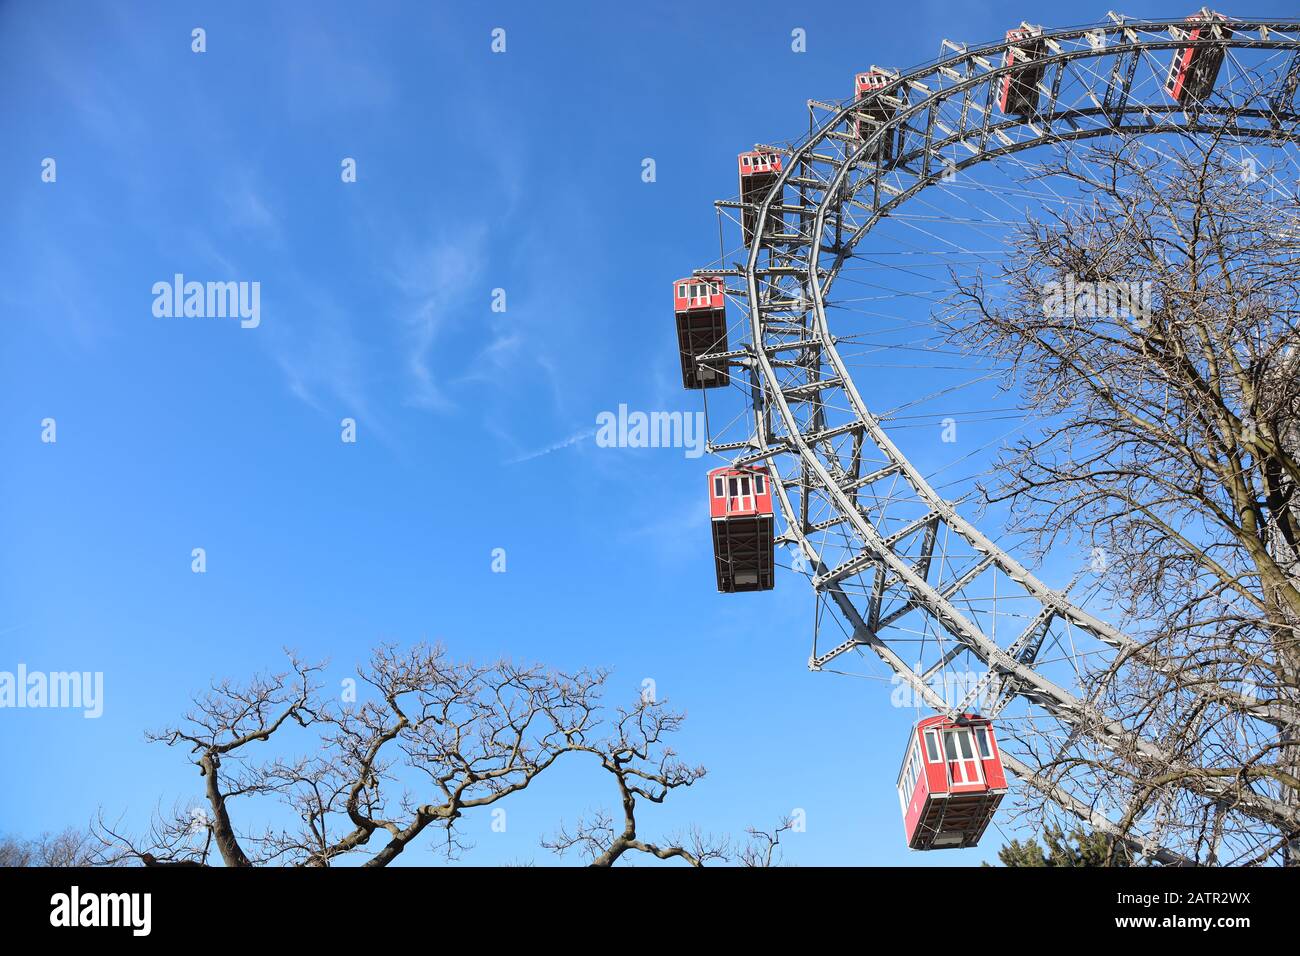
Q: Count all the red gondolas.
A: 7